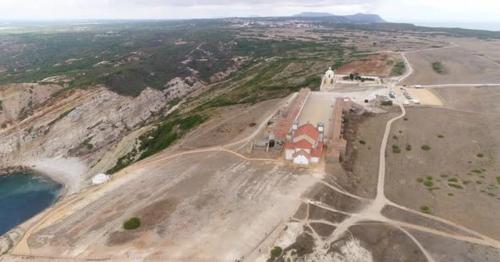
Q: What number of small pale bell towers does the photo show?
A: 2